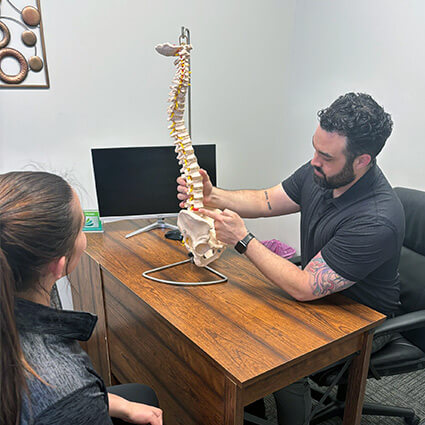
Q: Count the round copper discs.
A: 3